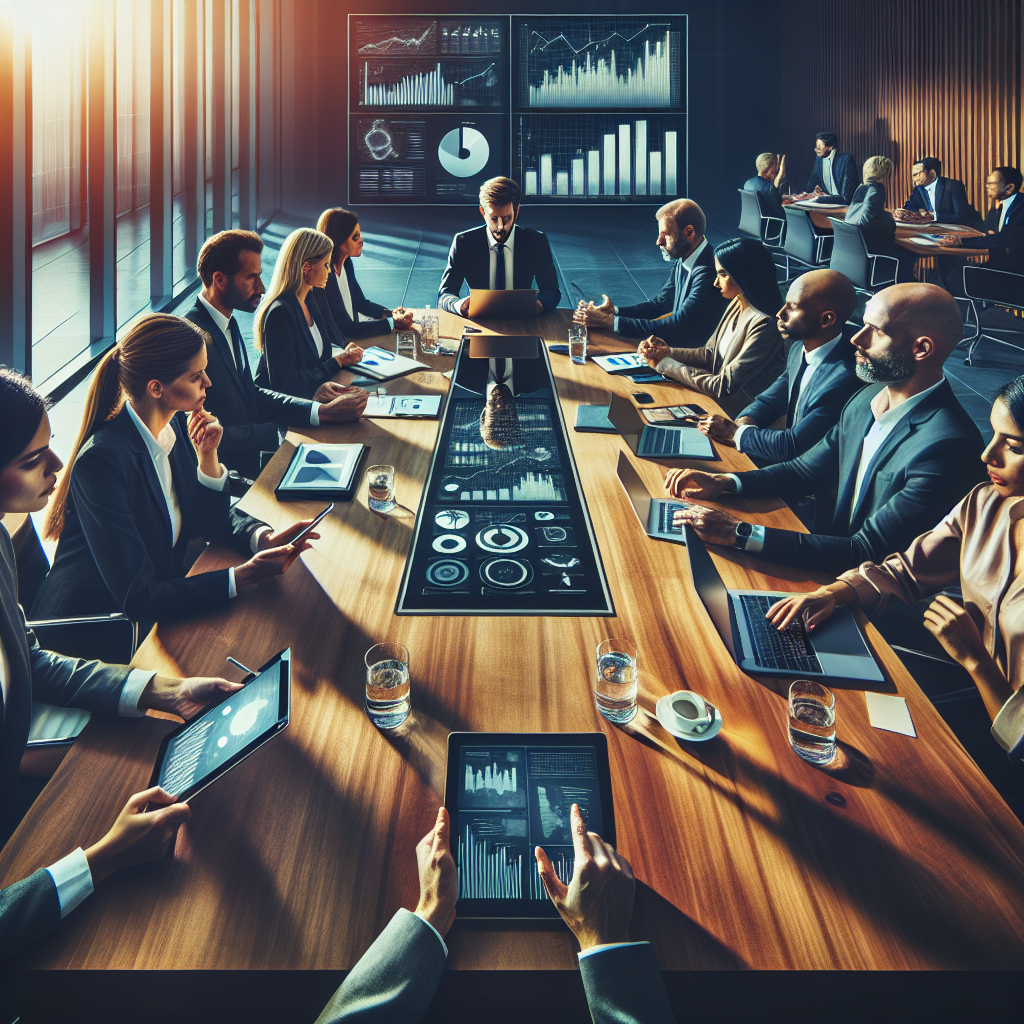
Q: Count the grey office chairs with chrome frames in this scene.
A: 3